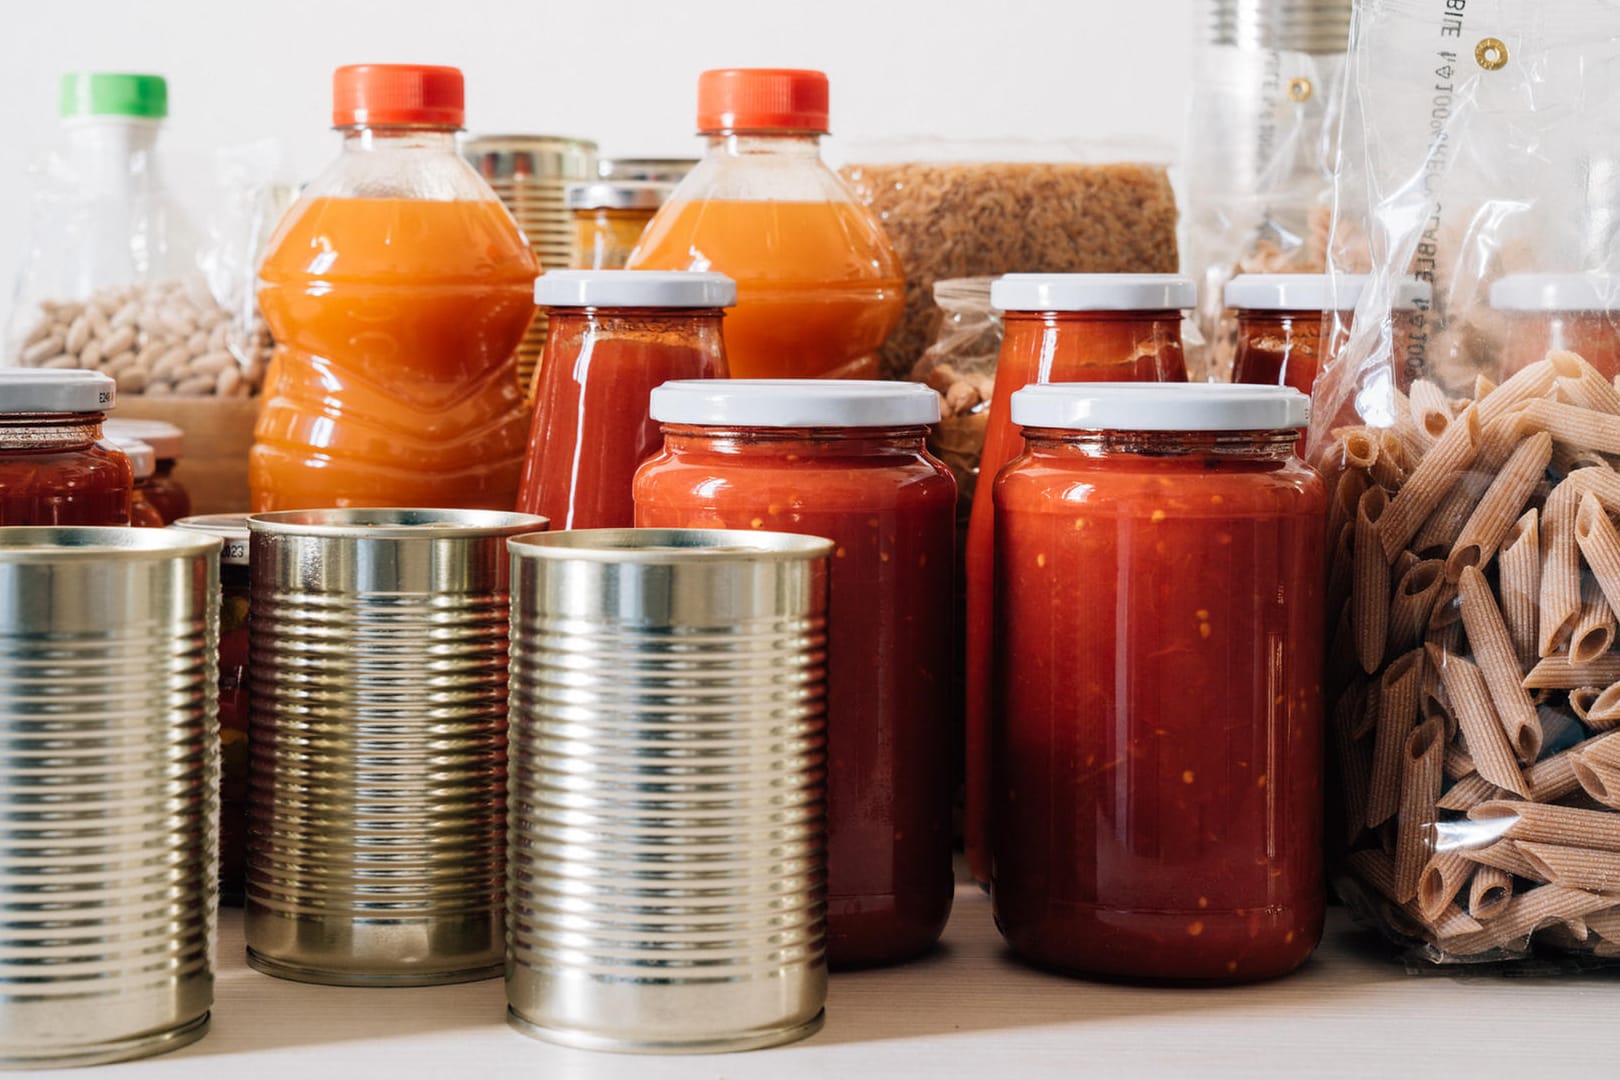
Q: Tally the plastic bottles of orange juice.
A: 2